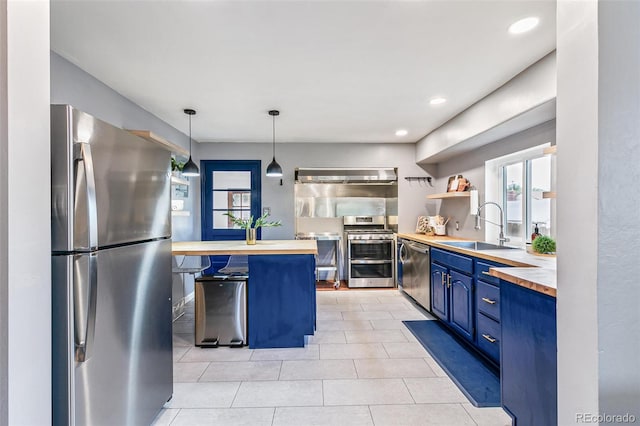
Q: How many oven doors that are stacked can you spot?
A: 2